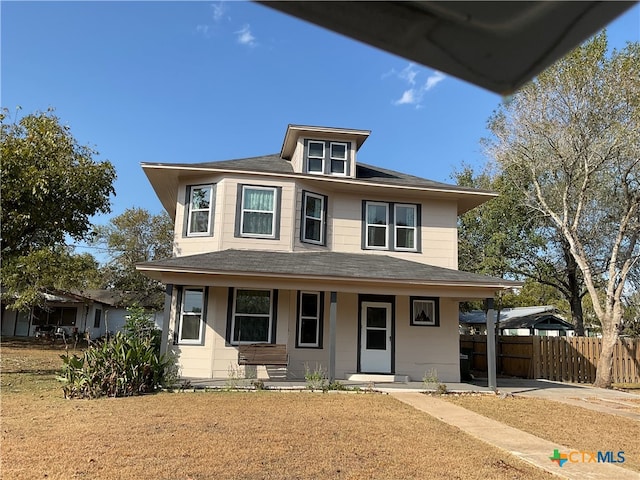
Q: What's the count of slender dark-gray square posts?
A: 3